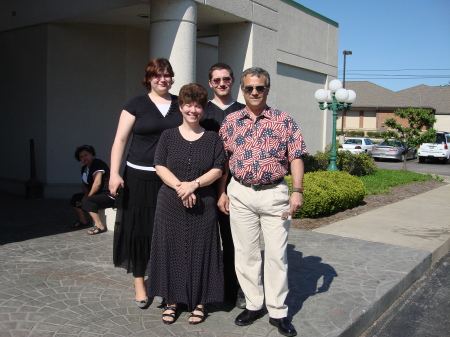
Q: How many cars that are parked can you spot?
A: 3